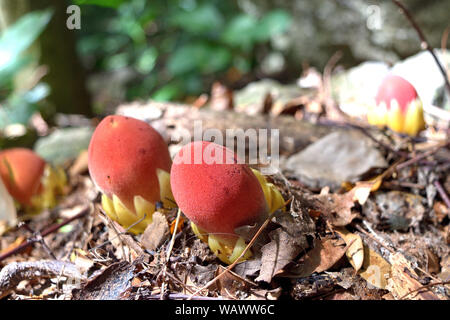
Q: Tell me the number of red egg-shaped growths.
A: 4